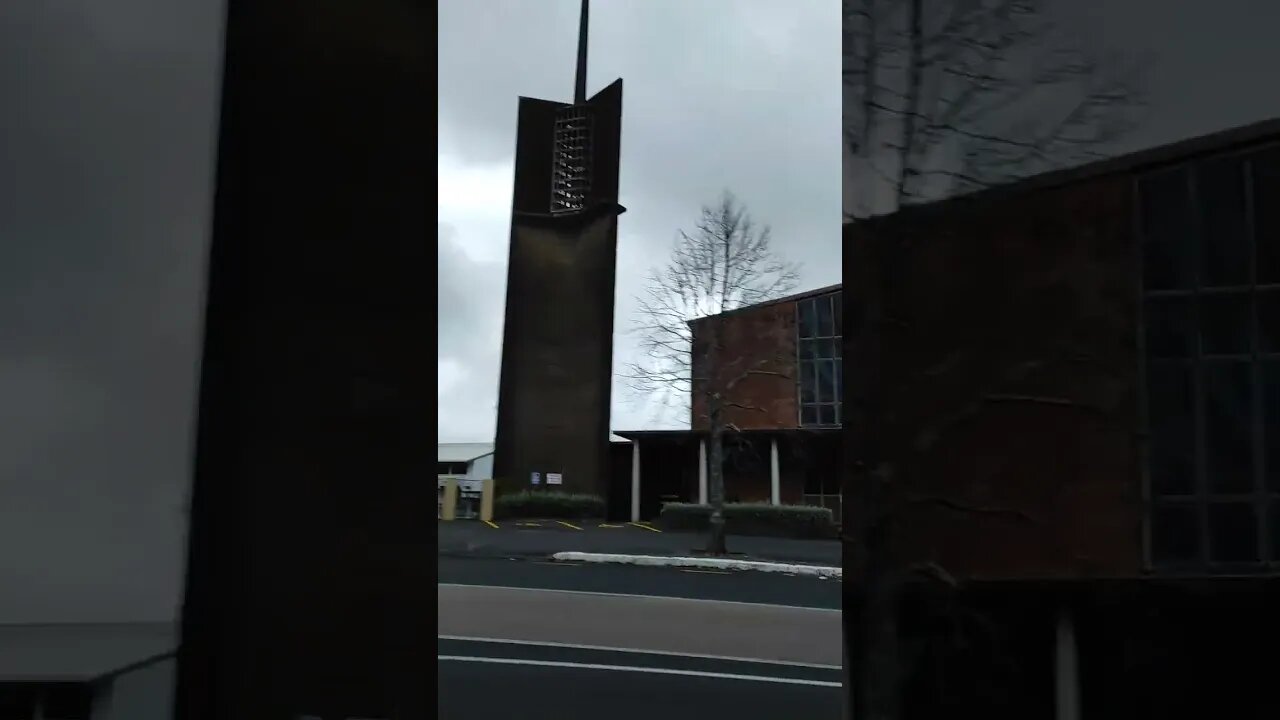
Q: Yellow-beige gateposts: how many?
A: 2